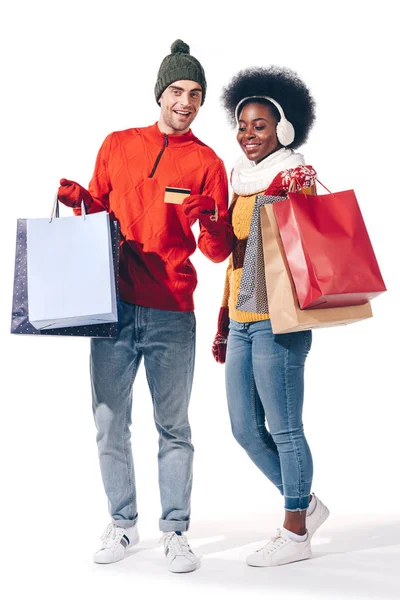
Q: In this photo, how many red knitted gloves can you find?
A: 4